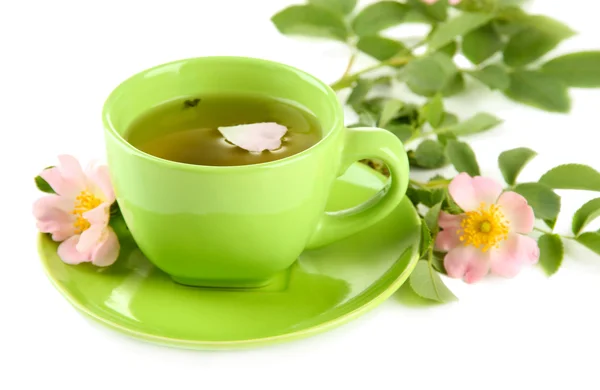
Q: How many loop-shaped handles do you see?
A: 1